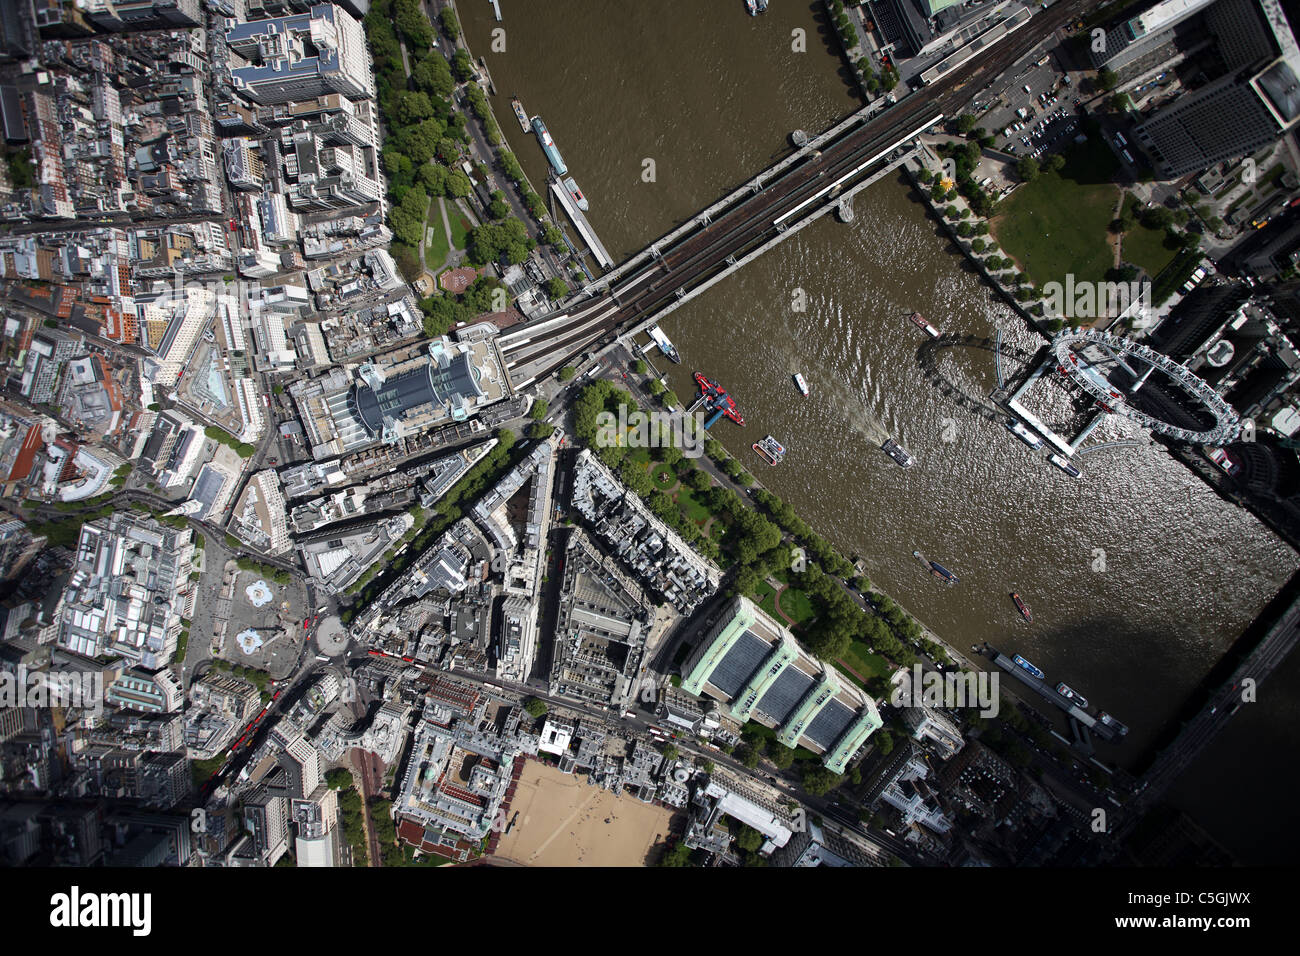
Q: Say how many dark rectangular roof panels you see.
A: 3